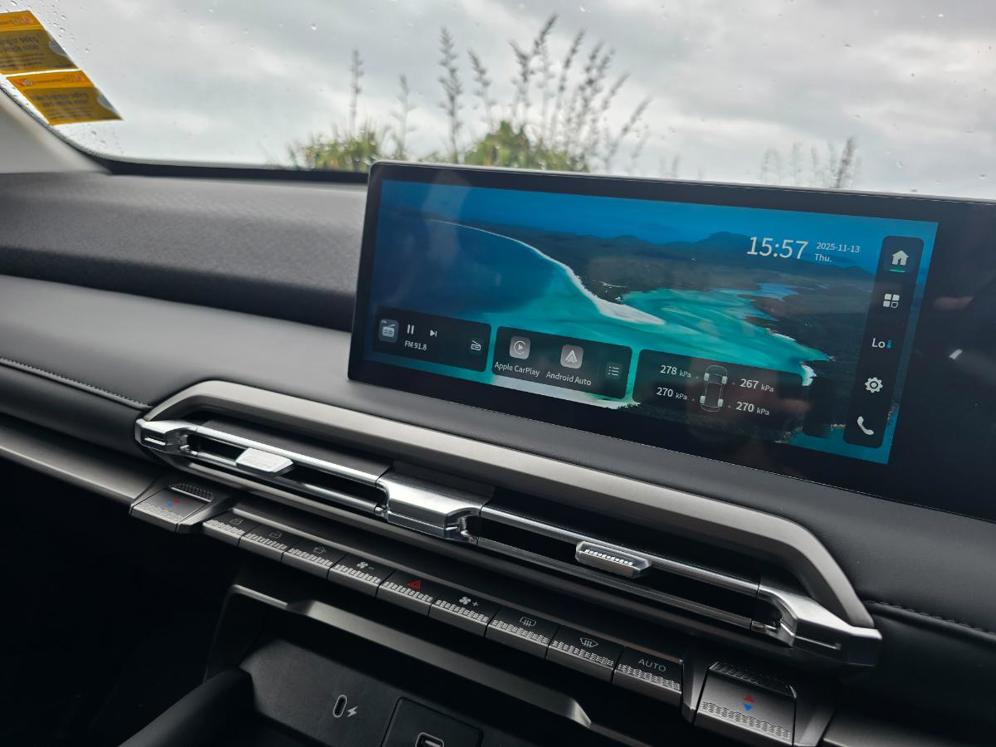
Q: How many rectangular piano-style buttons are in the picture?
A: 9